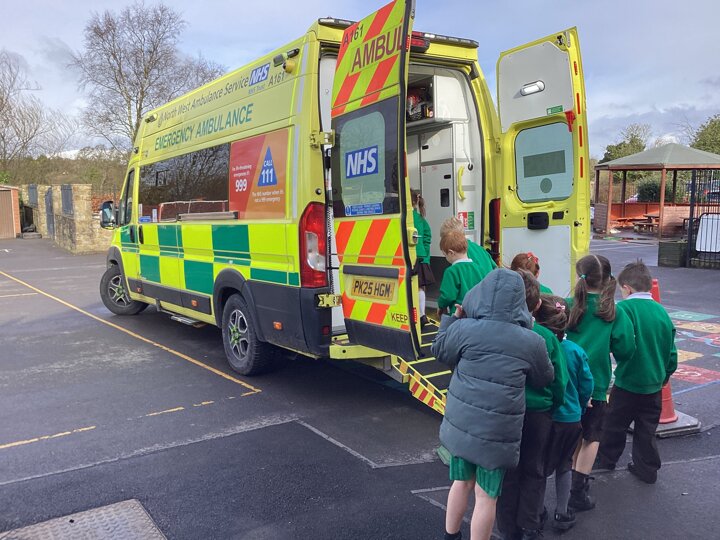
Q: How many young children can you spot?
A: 9